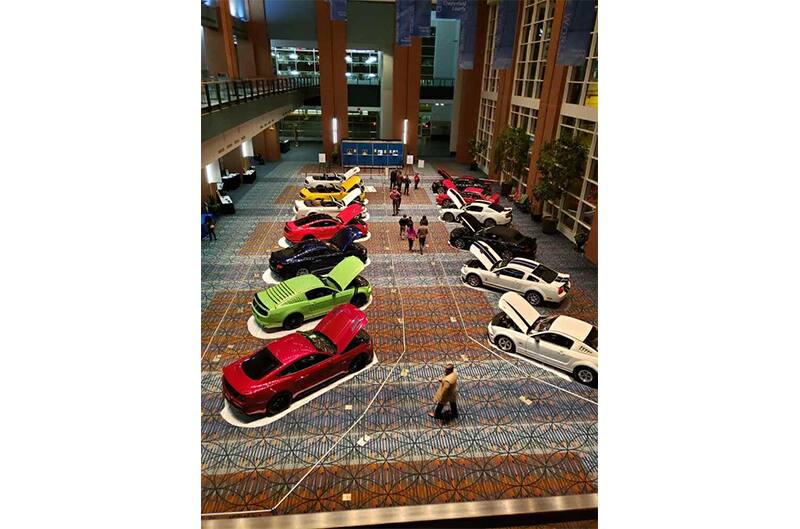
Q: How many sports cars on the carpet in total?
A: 13